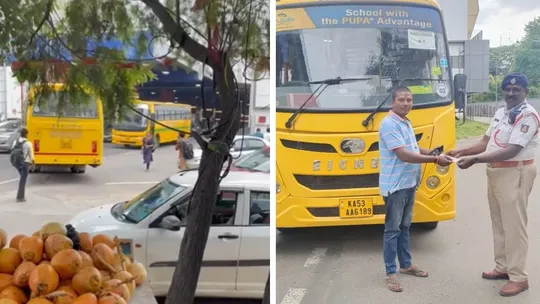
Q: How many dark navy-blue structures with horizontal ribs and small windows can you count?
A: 1